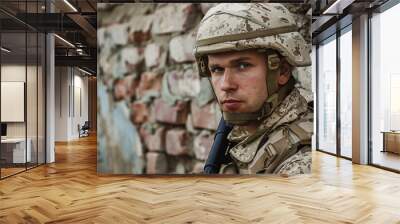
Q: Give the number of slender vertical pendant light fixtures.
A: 0